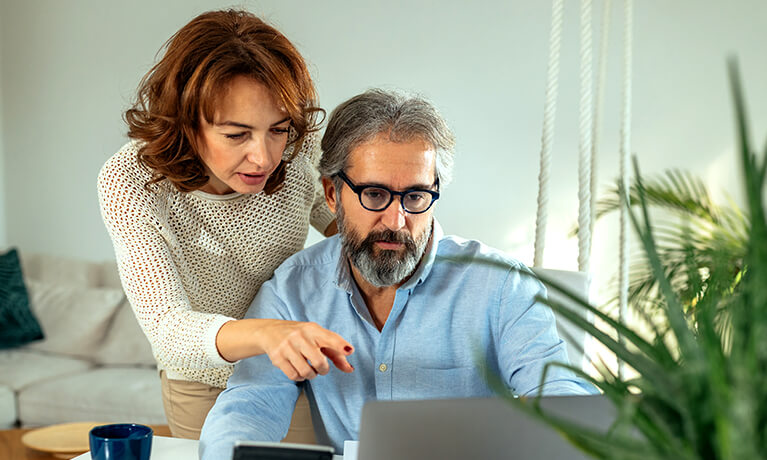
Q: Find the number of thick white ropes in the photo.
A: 4